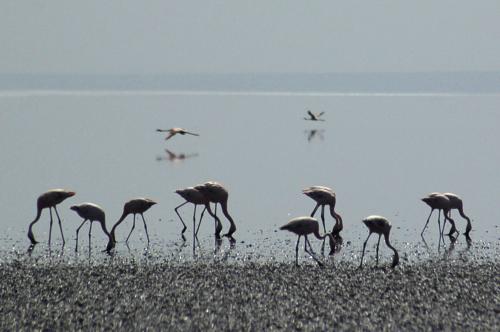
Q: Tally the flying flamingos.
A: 2